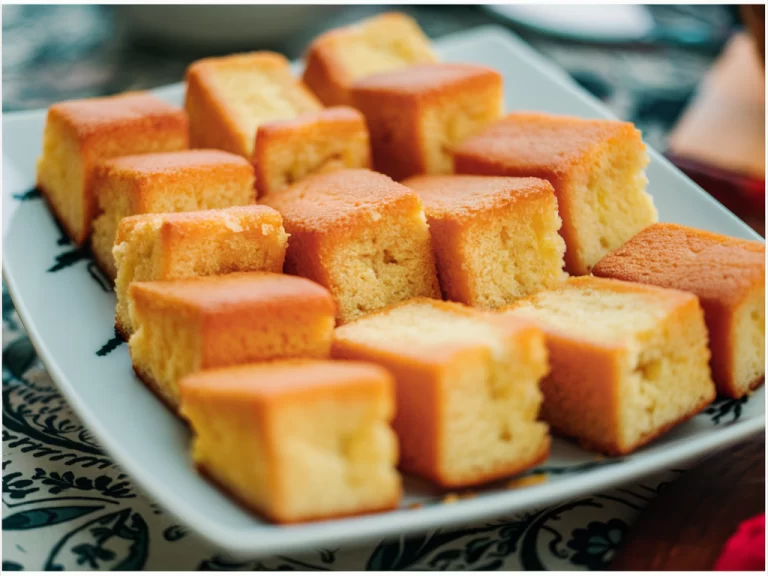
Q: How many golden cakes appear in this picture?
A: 15